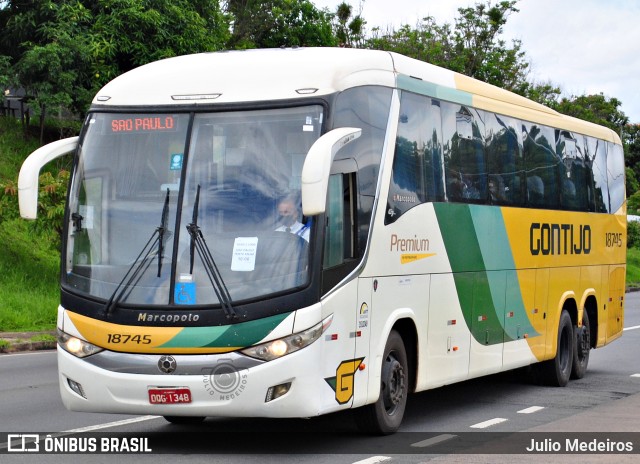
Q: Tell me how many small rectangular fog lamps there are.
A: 2